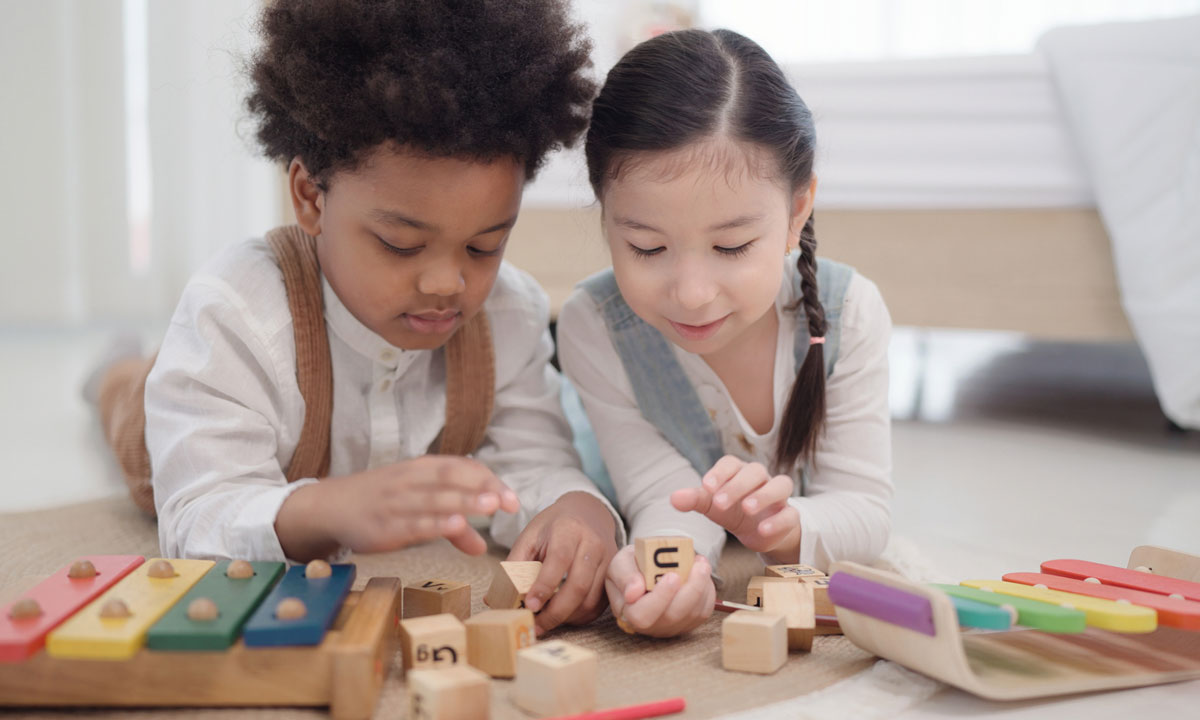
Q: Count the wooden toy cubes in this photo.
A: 12